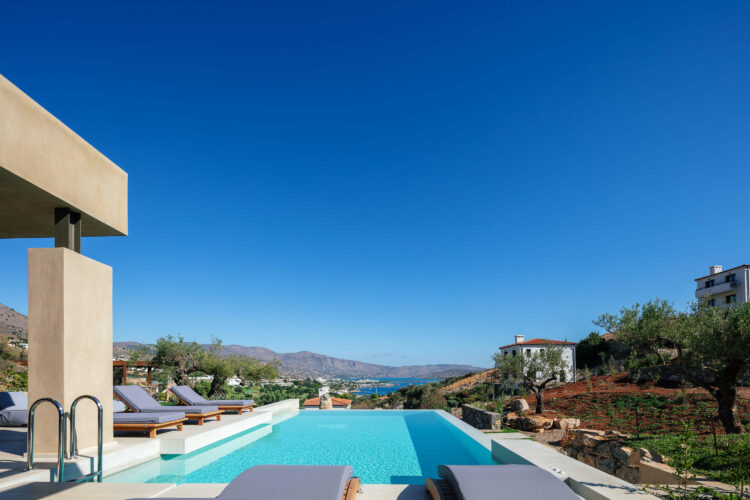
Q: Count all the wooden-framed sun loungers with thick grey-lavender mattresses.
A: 5